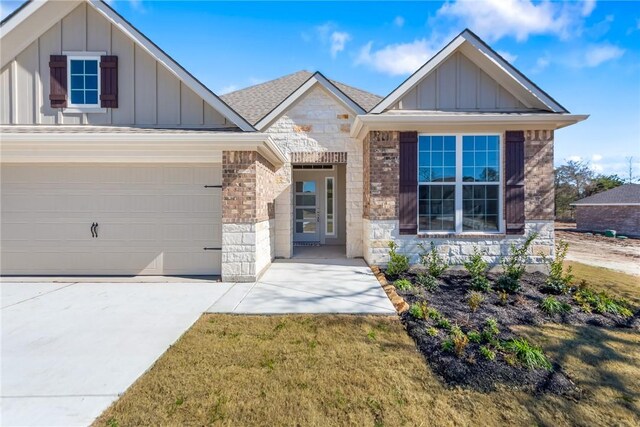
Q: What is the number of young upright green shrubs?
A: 5